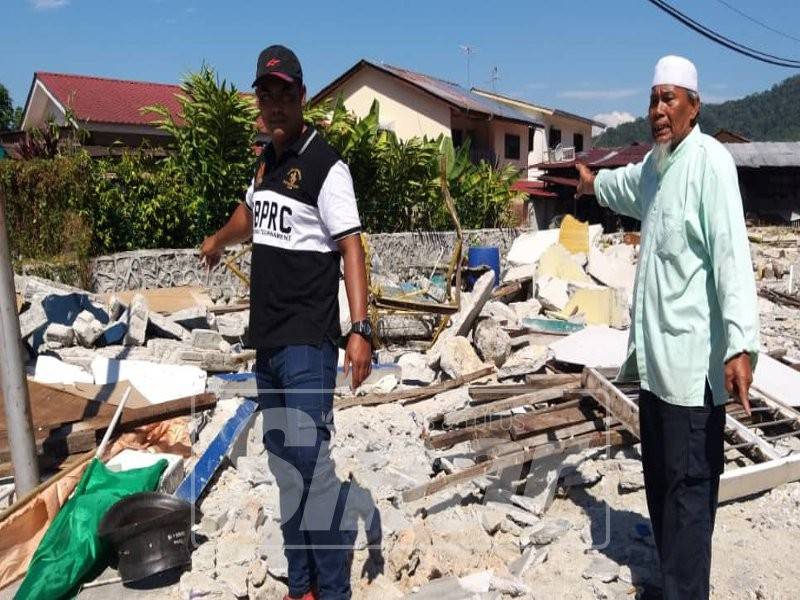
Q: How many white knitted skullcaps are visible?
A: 1